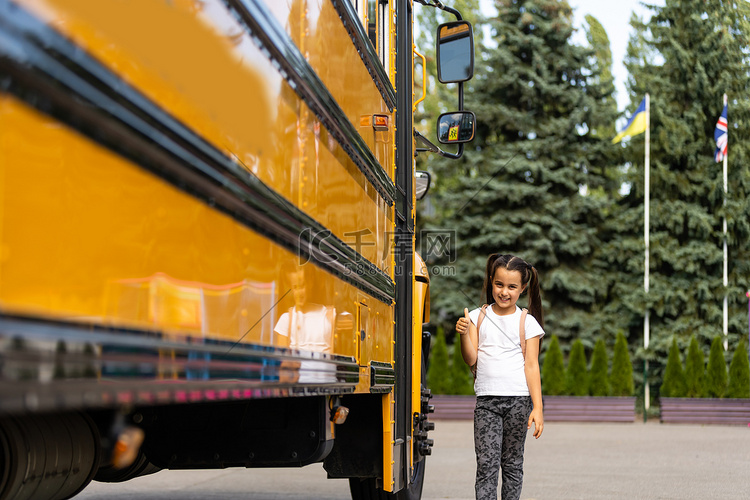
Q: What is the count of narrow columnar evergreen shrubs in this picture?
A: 10